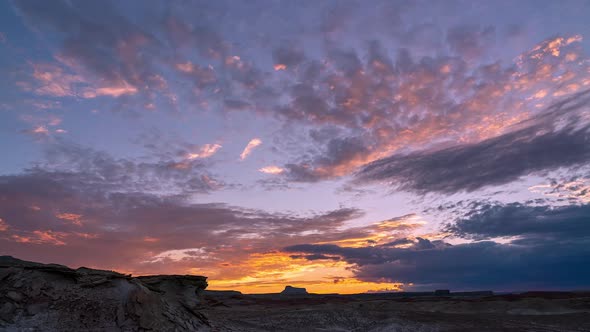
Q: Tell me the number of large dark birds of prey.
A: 0